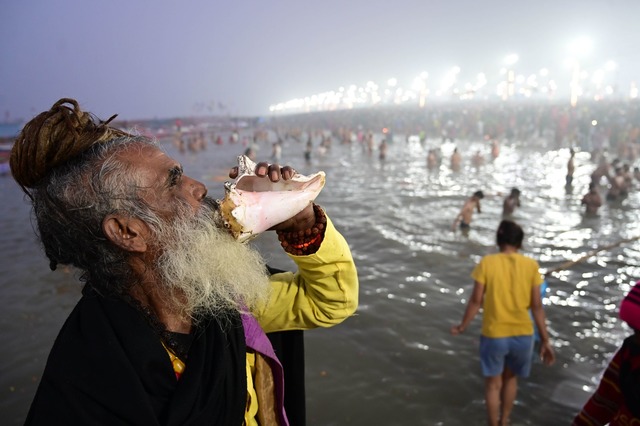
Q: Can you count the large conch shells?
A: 1